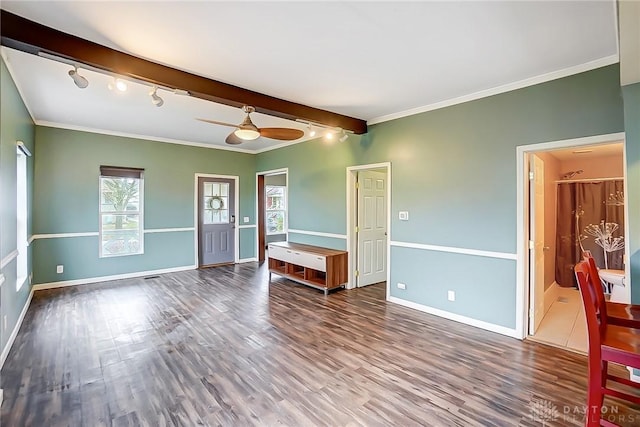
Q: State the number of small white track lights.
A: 6